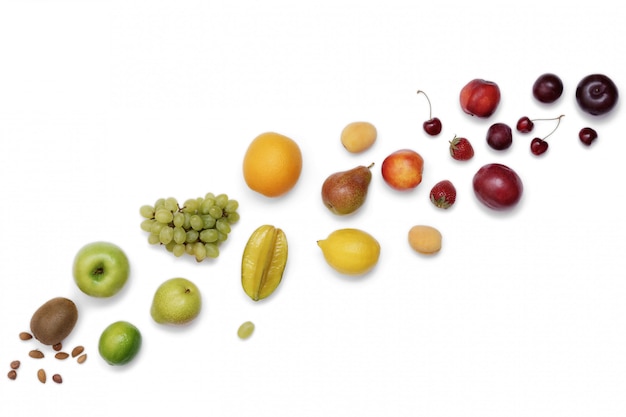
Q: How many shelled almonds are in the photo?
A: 6